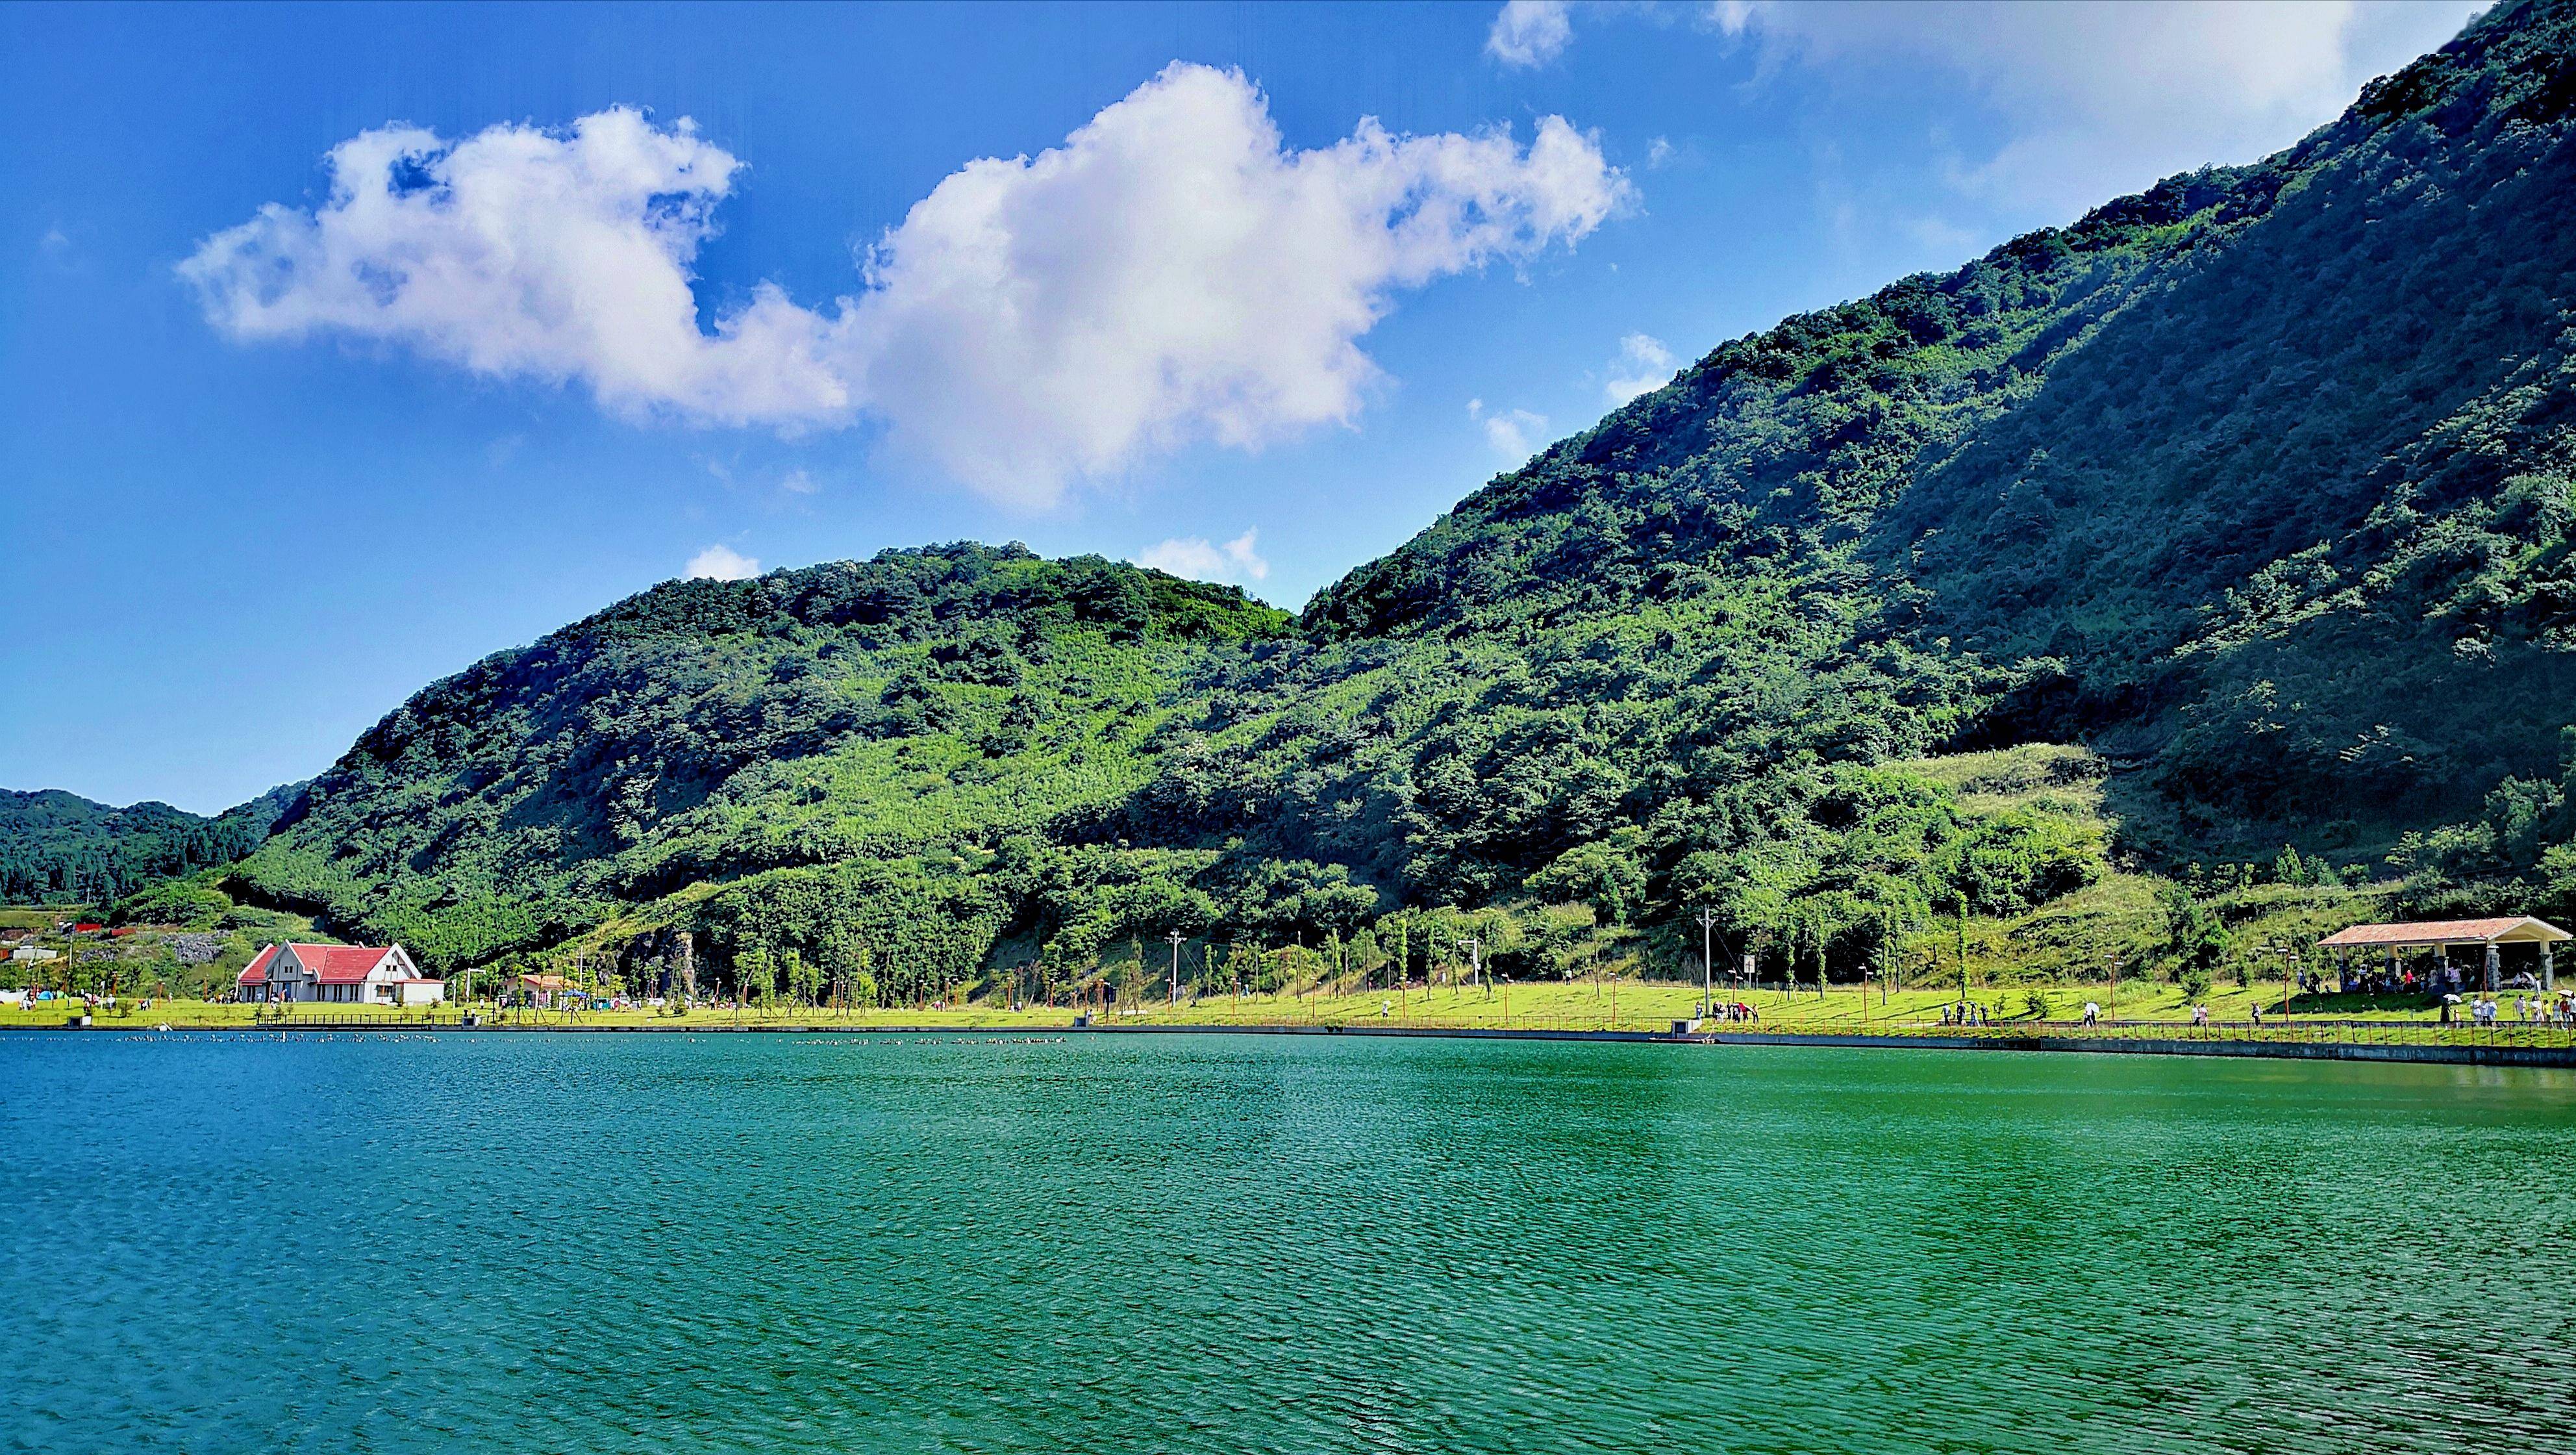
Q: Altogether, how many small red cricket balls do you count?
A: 0